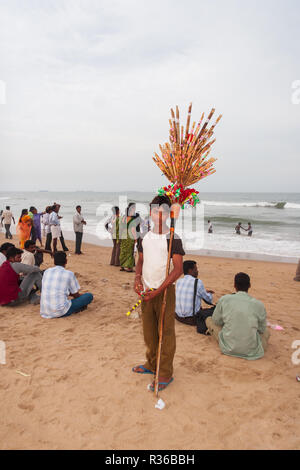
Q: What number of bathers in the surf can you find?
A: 3